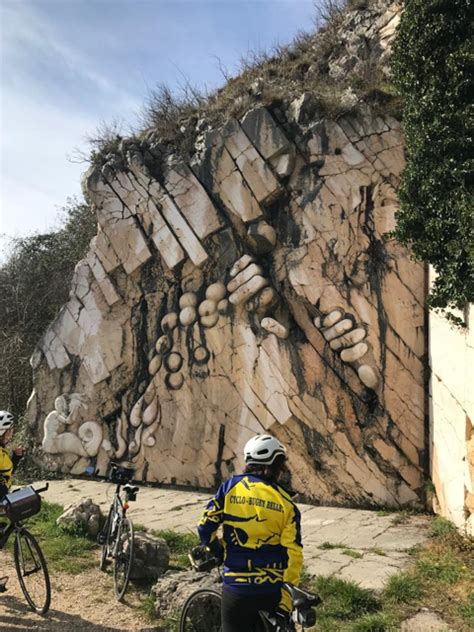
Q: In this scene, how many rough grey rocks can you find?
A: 3